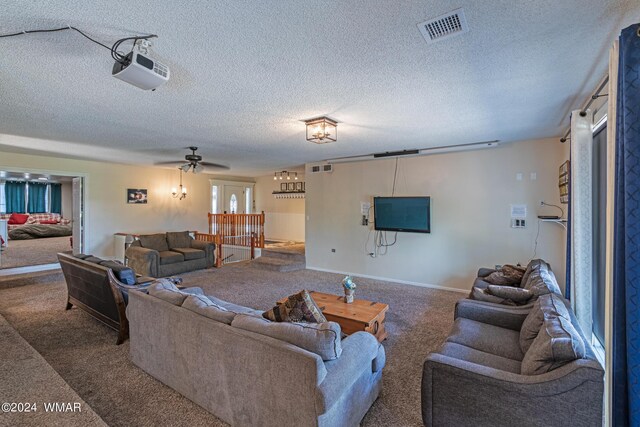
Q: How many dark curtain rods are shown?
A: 1